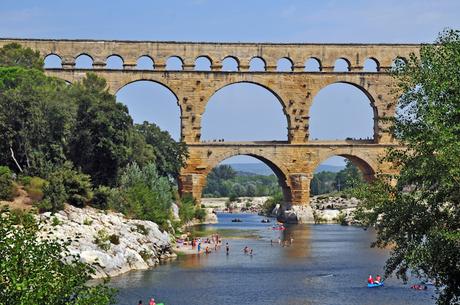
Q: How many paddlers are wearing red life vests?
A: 2